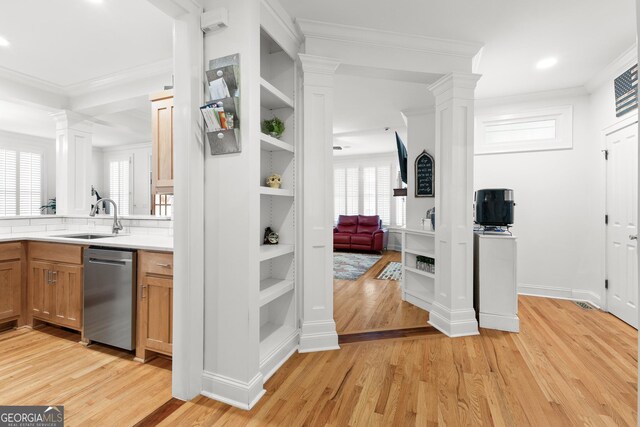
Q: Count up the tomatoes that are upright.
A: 0